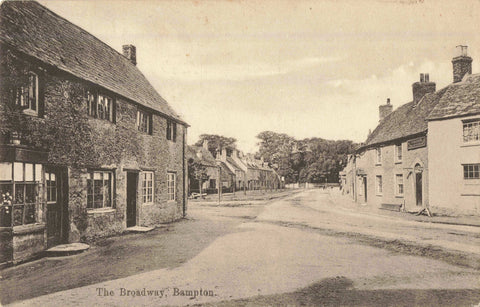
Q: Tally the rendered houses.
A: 1